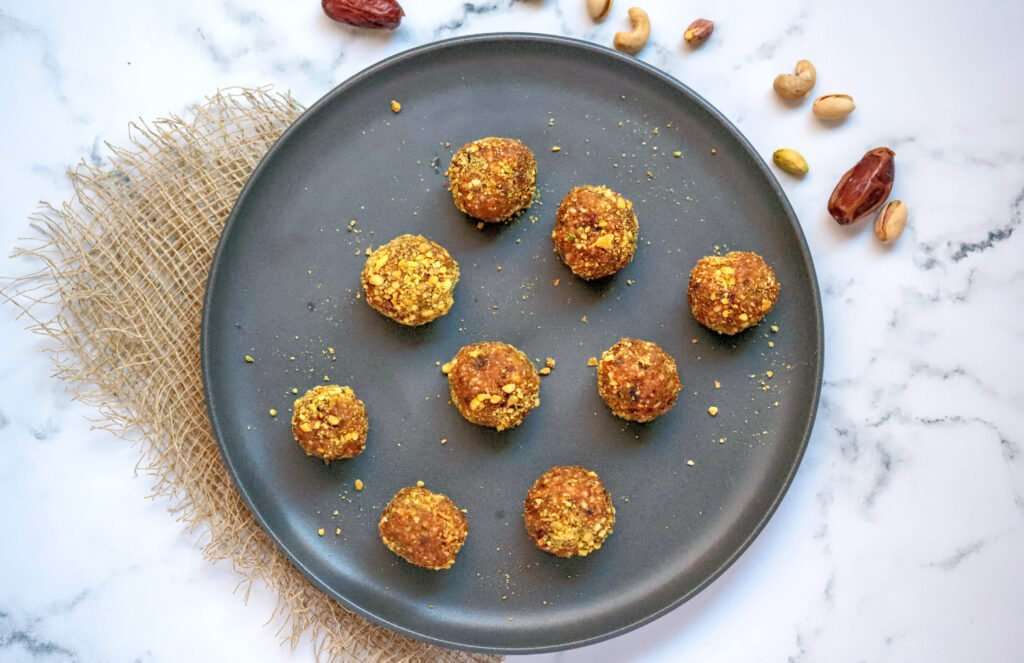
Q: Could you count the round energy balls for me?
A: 9